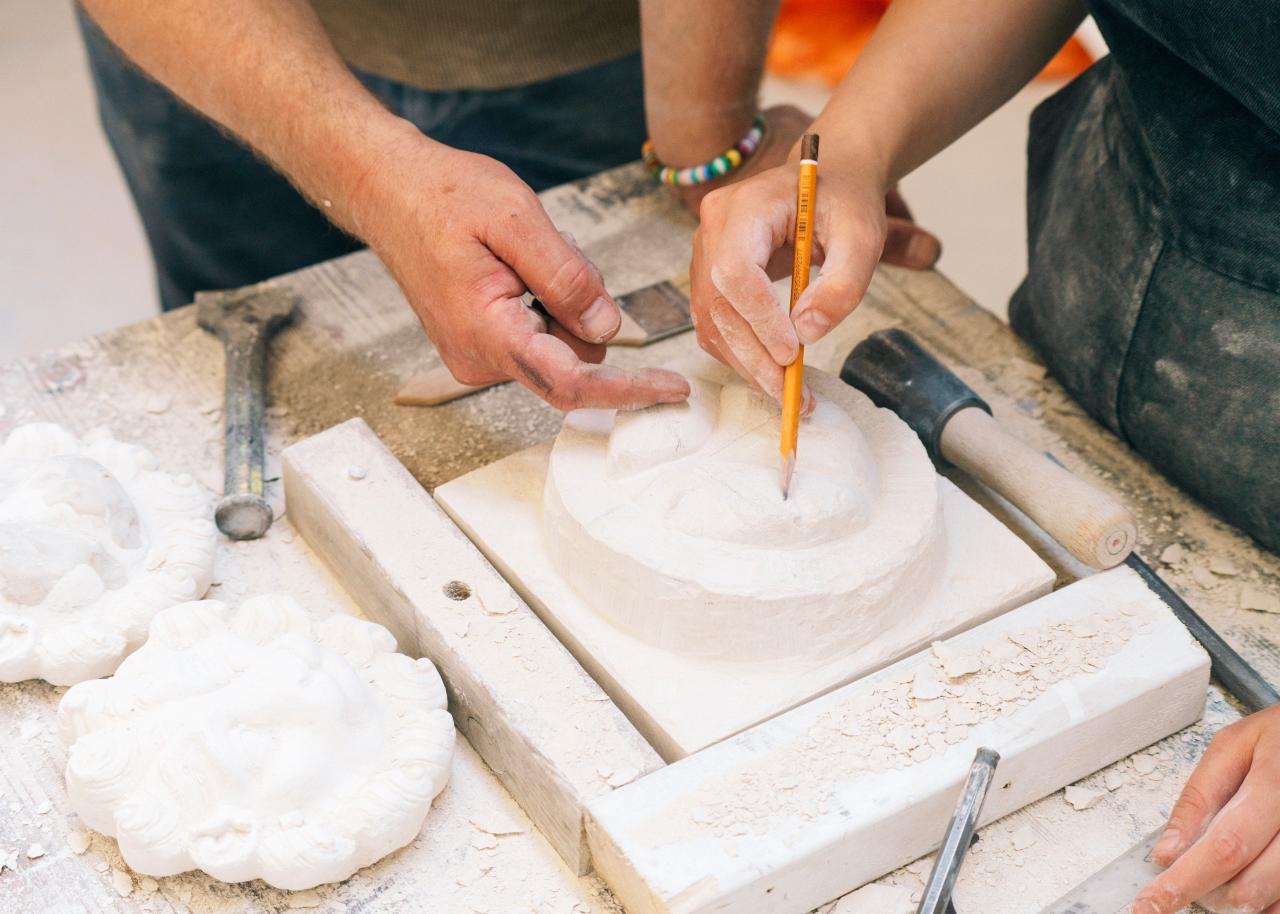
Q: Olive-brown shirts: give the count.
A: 1